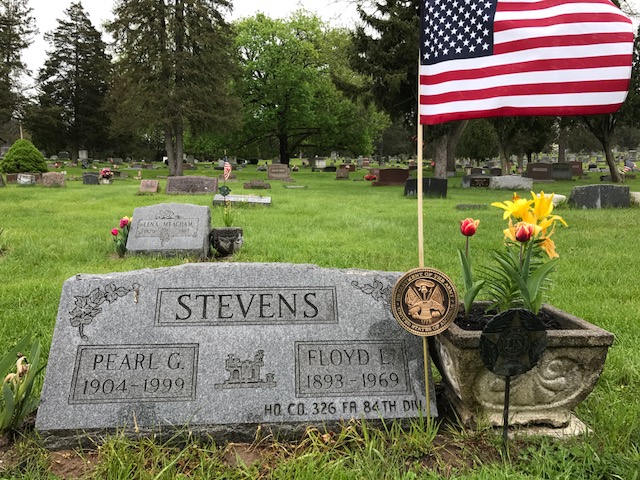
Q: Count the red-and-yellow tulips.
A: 2